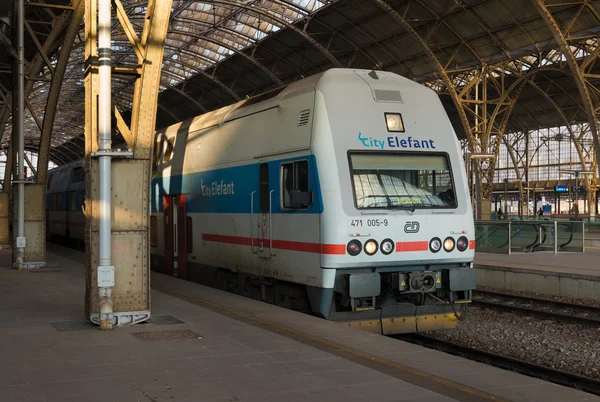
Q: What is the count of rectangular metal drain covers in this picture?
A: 1